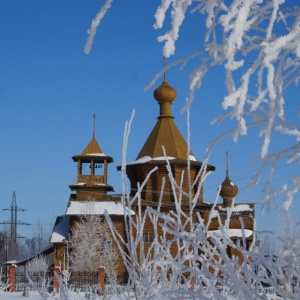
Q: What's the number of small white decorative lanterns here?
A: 0